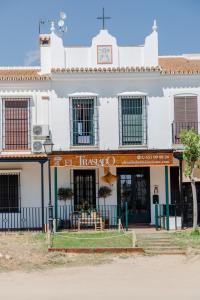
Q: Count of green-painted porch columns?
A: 2